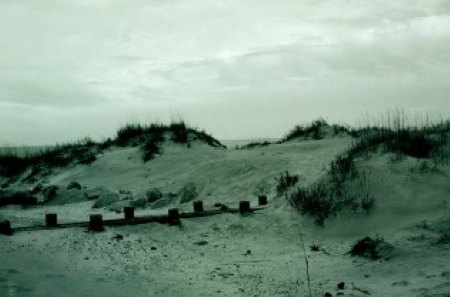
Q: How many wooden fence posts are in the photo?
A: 8